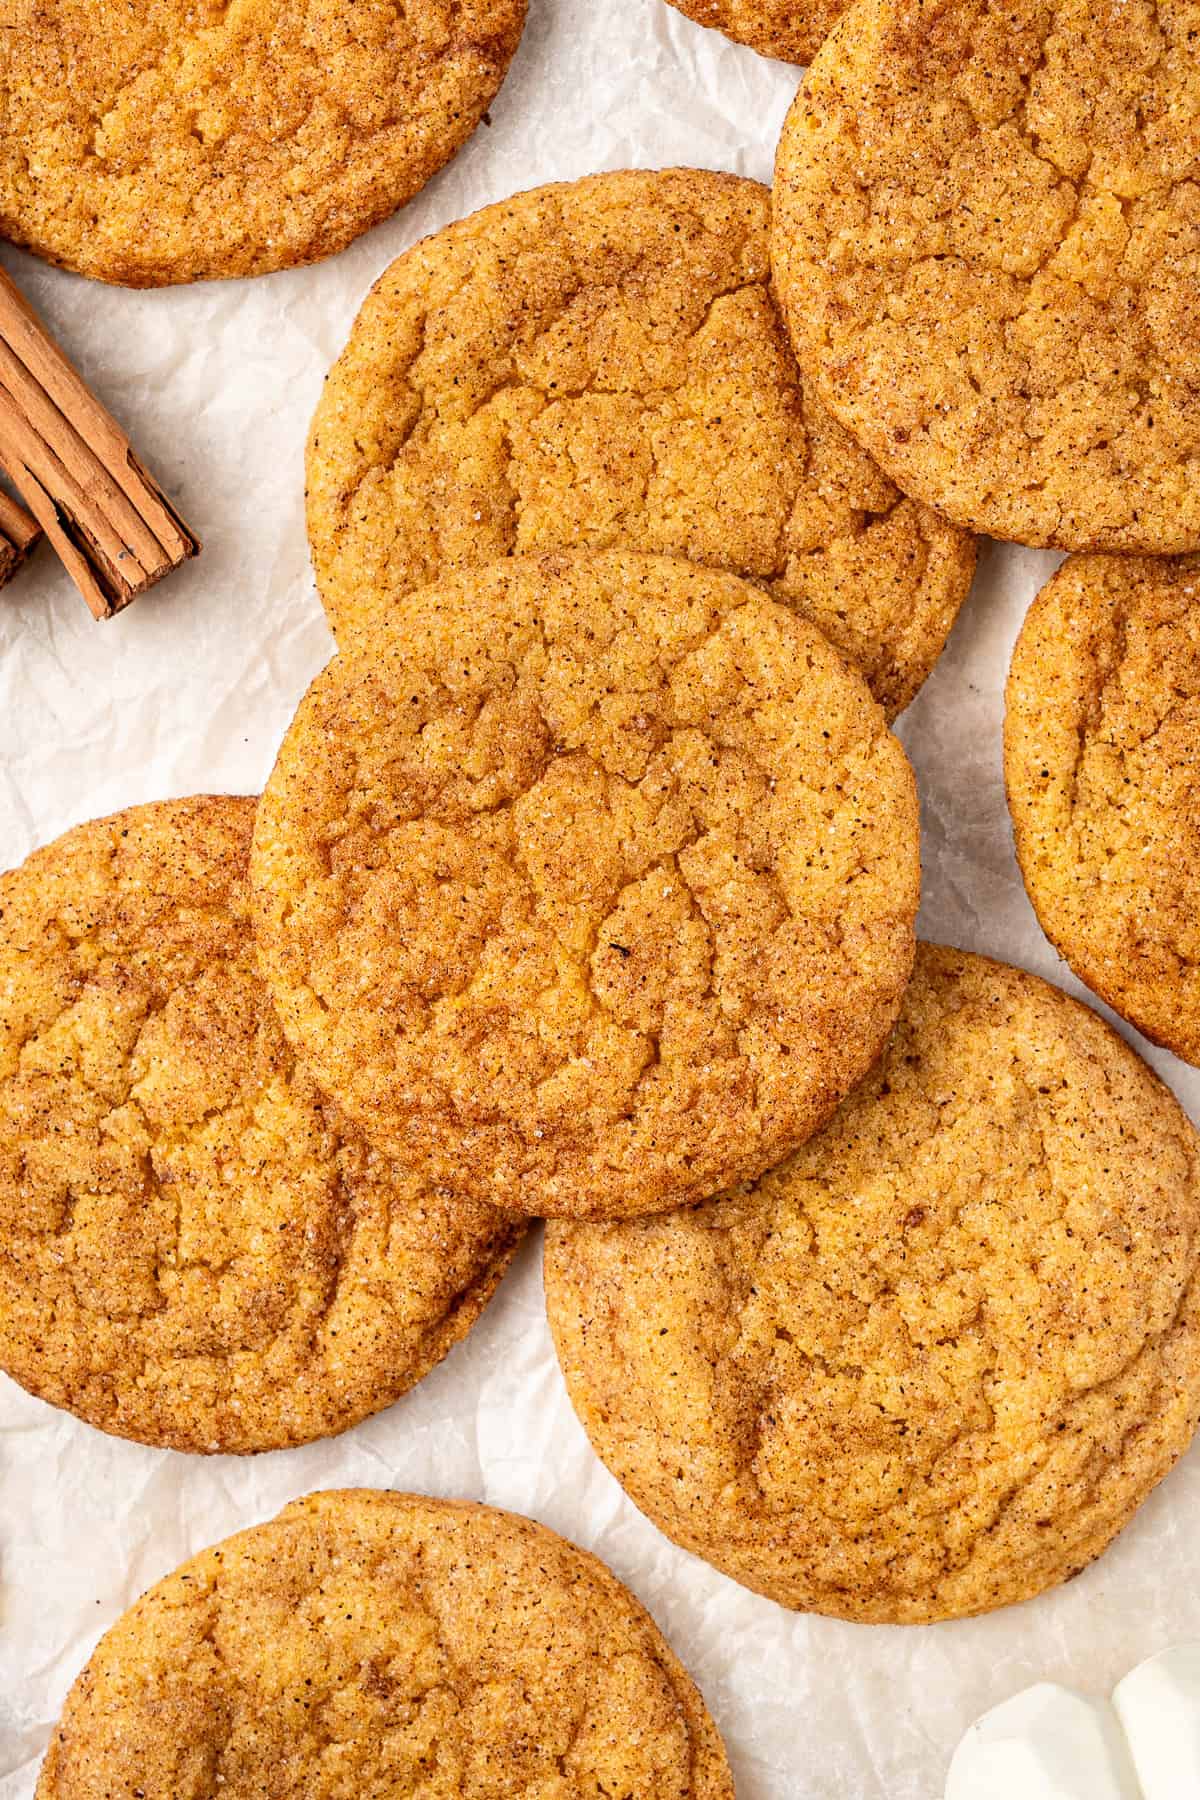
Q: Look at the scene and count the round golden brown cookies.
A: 9